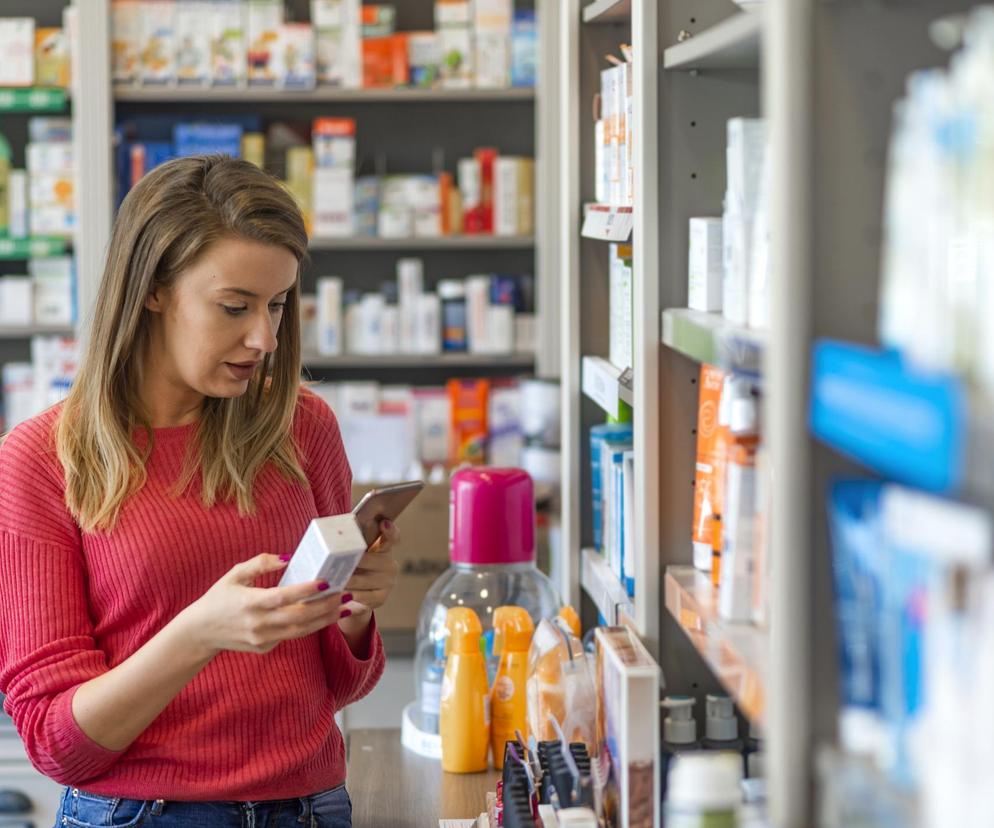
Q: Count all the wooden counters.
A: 1